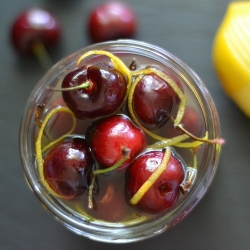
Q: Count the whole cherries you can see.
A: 7